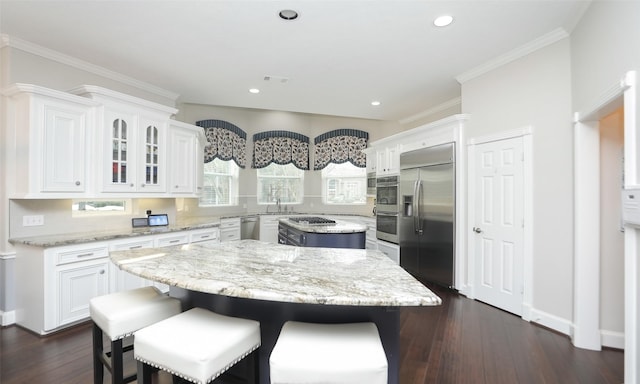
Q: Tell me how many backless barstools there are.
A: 3